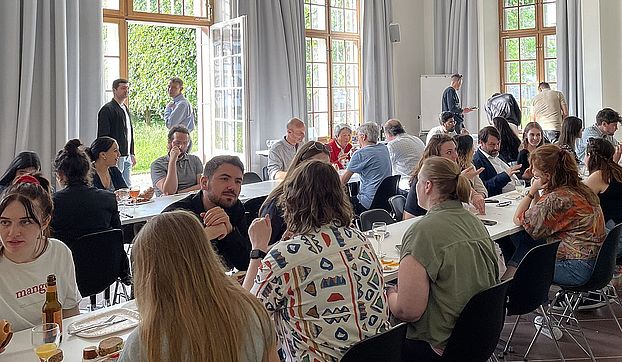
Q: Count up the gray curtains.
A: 5